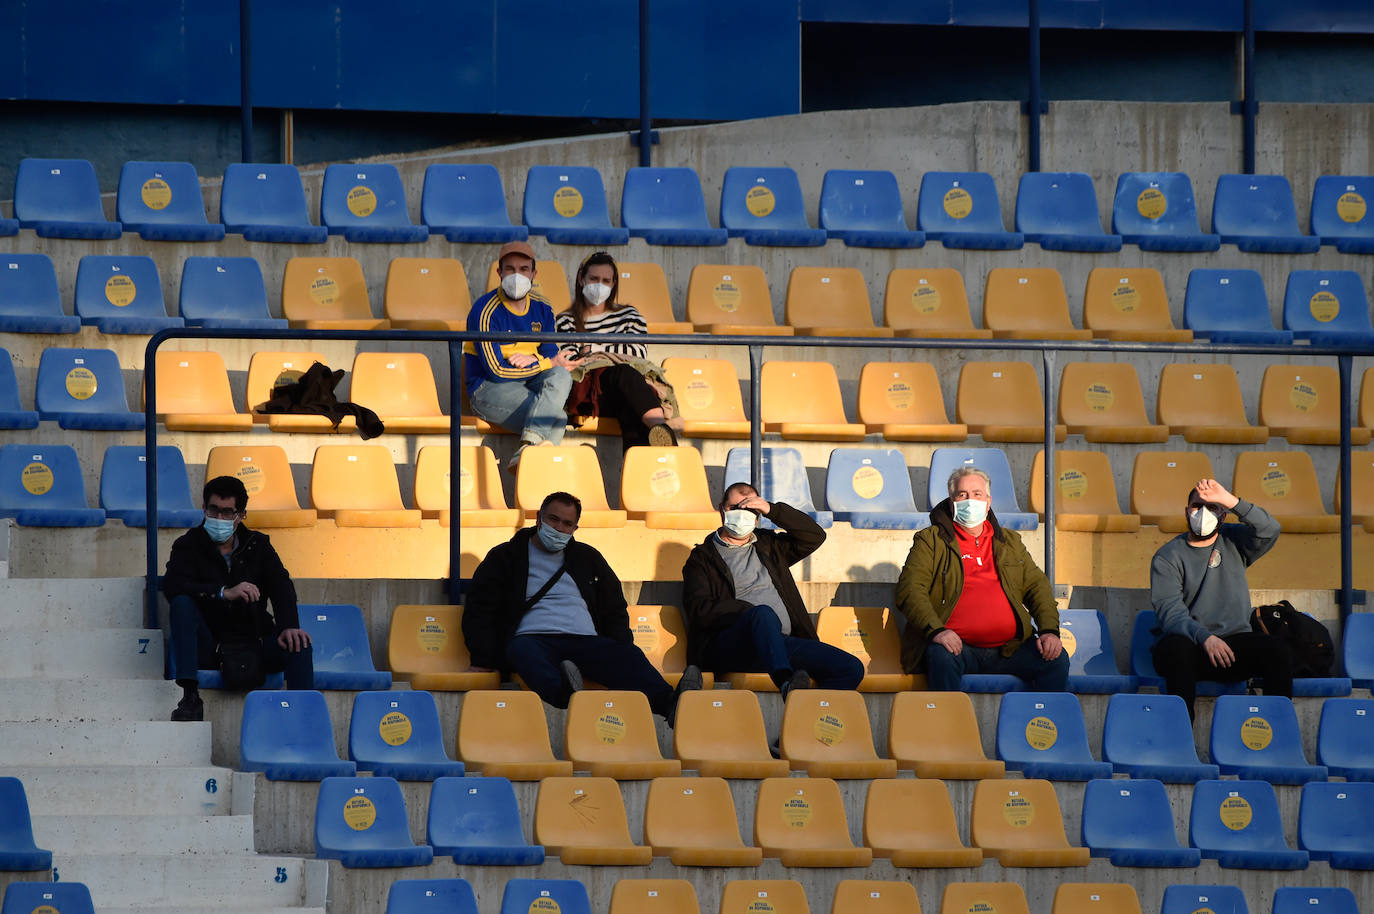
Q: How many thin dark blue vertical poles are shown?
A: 9